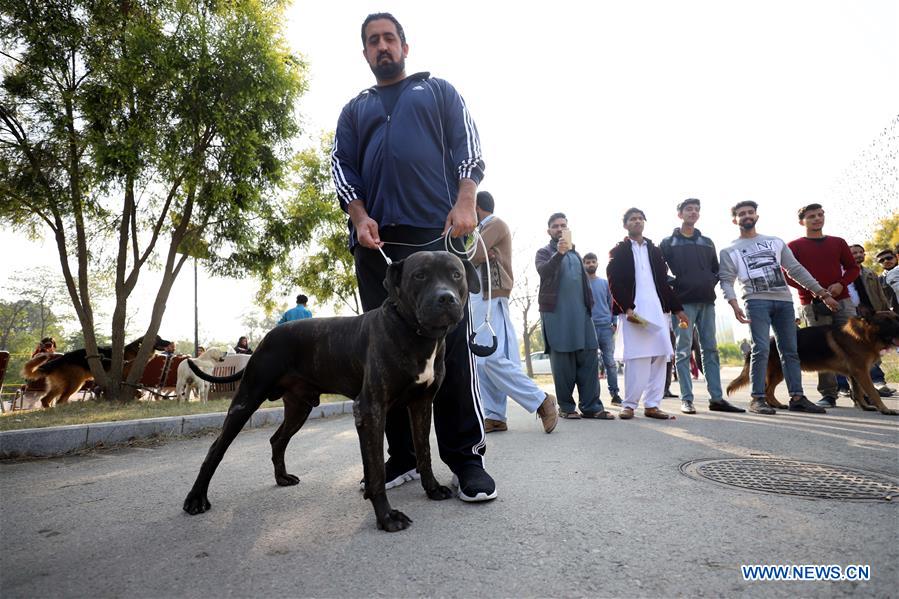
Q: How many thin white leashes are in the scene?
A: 1